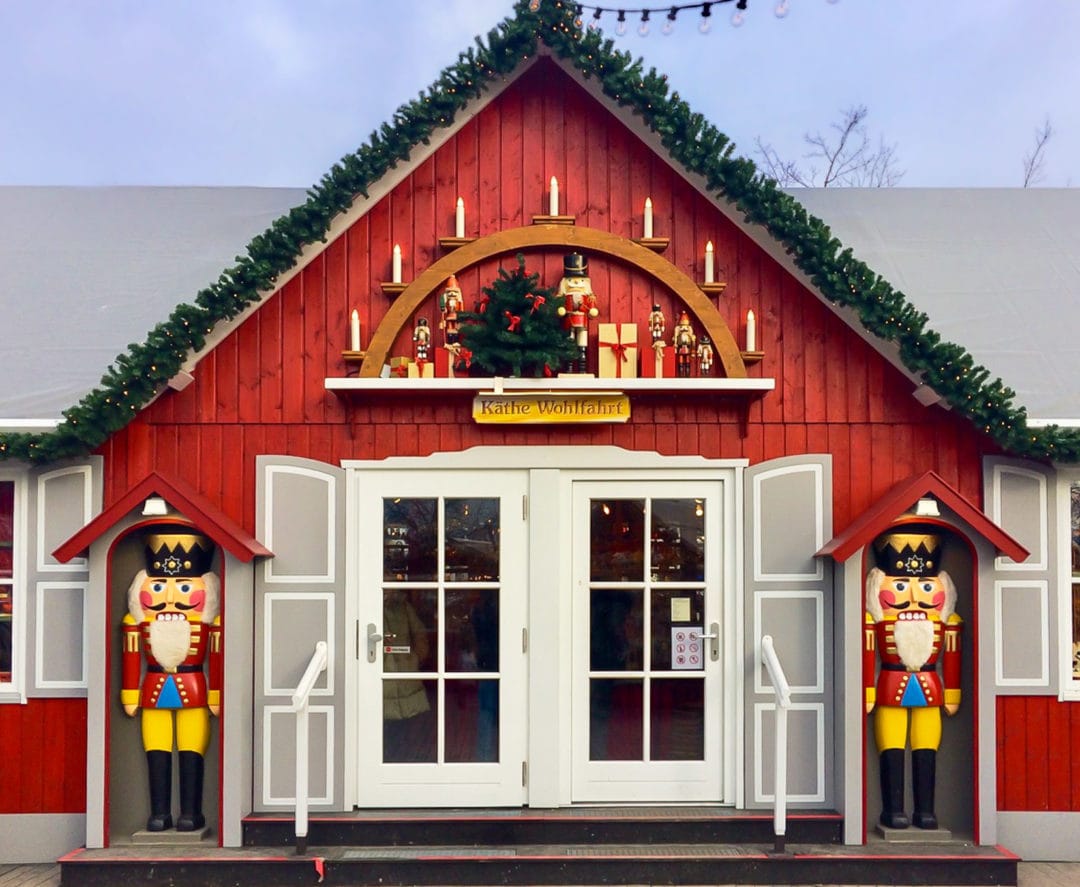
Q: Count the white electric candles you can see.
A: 7